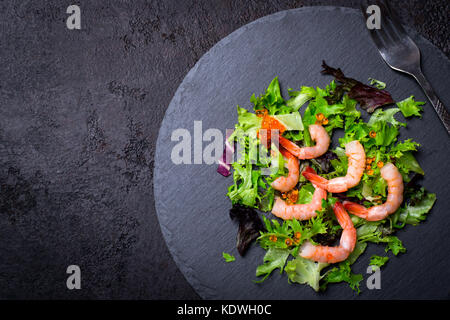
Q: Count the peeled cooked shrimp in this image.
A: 6